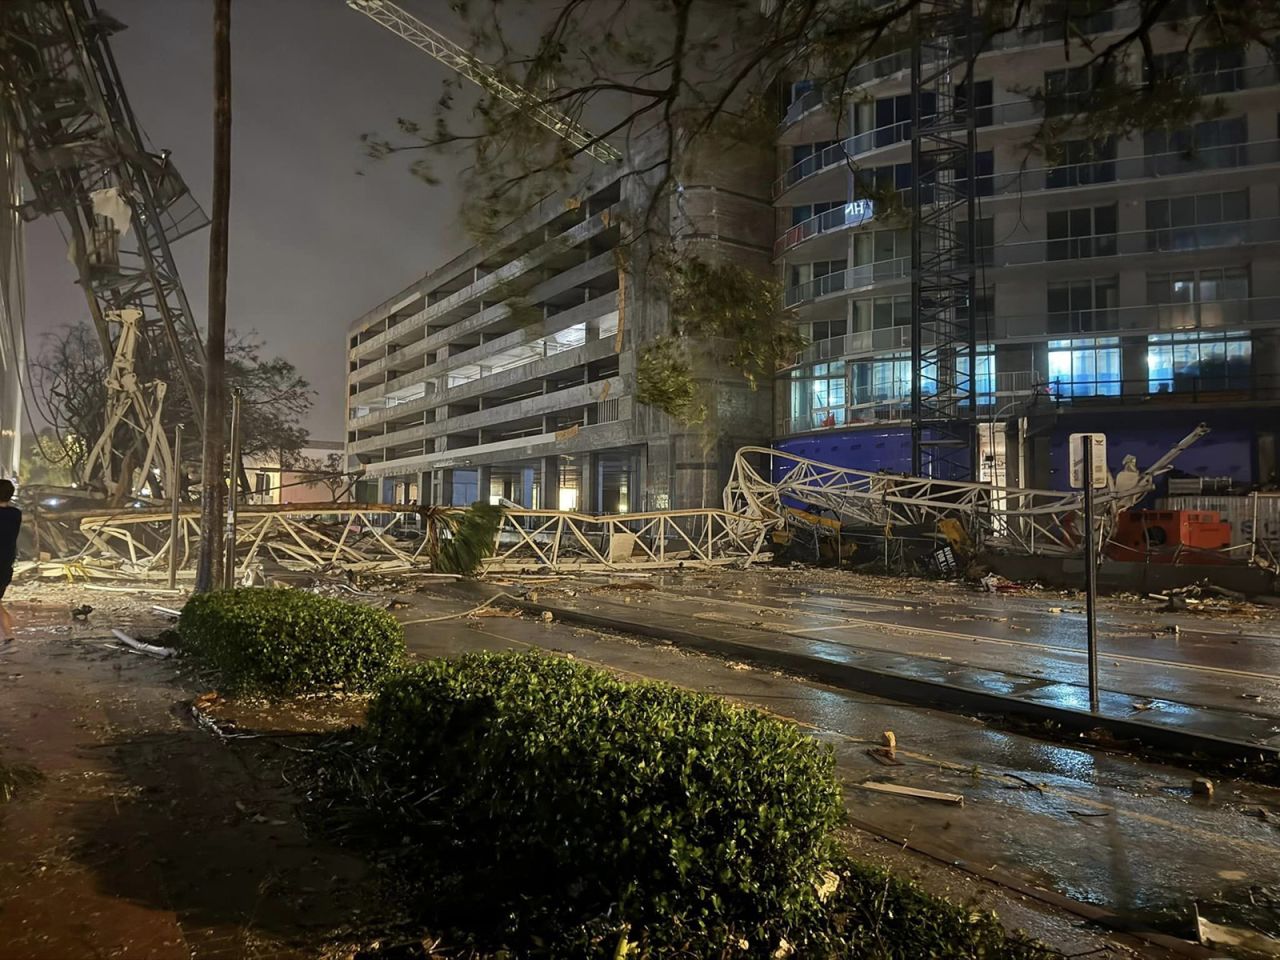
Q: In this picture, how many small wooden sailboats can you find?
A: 0